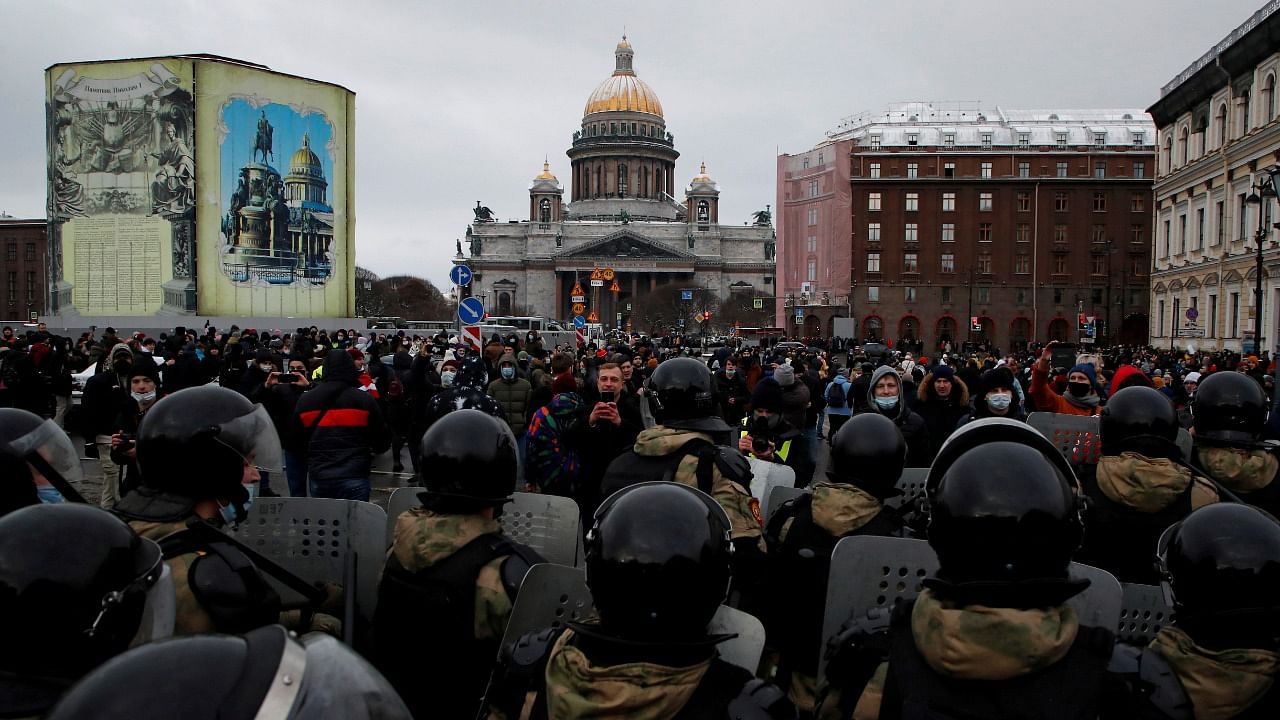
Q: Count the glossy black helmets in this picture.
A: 12